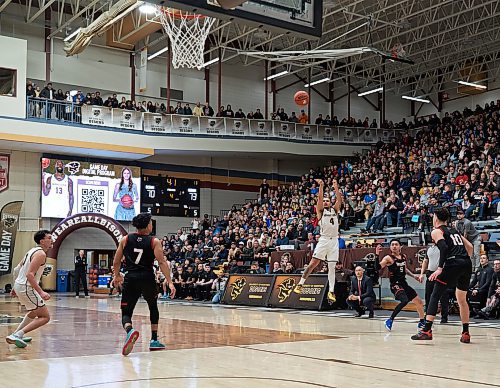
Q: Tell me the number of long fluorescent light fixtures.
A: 8